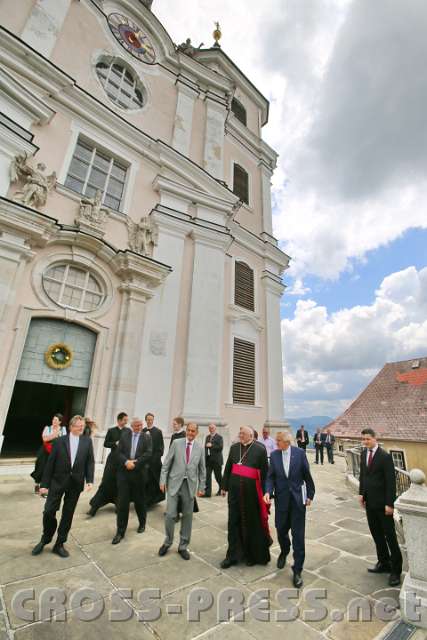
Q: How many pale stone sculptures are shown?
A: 3